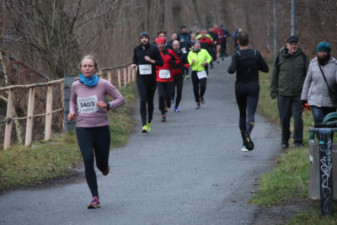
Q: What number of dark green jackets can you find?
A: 1